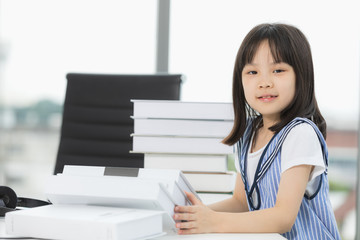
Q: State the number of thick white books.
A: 10